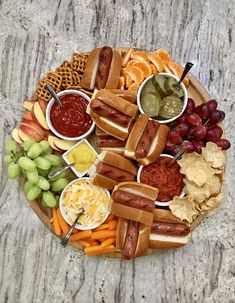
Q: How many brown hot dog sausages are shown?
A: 8